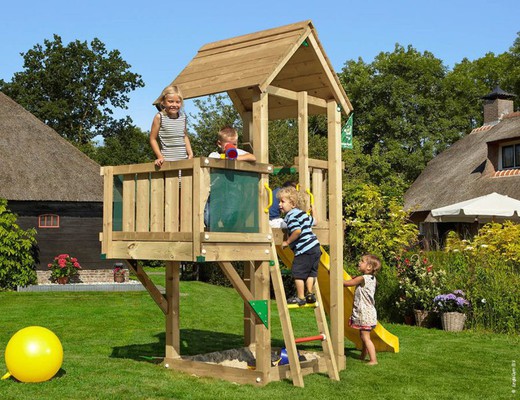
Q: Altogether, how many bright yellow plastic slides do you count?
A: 1